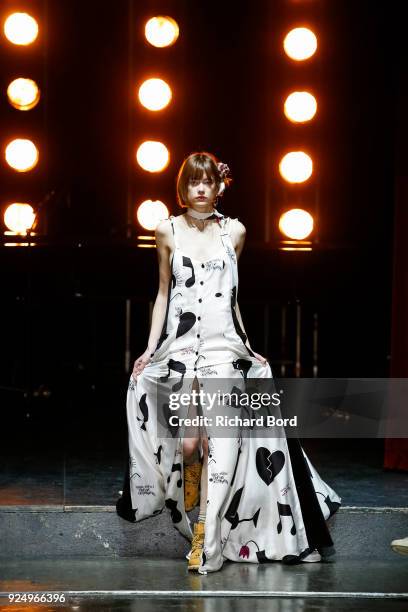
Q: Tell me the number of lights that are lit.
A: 12